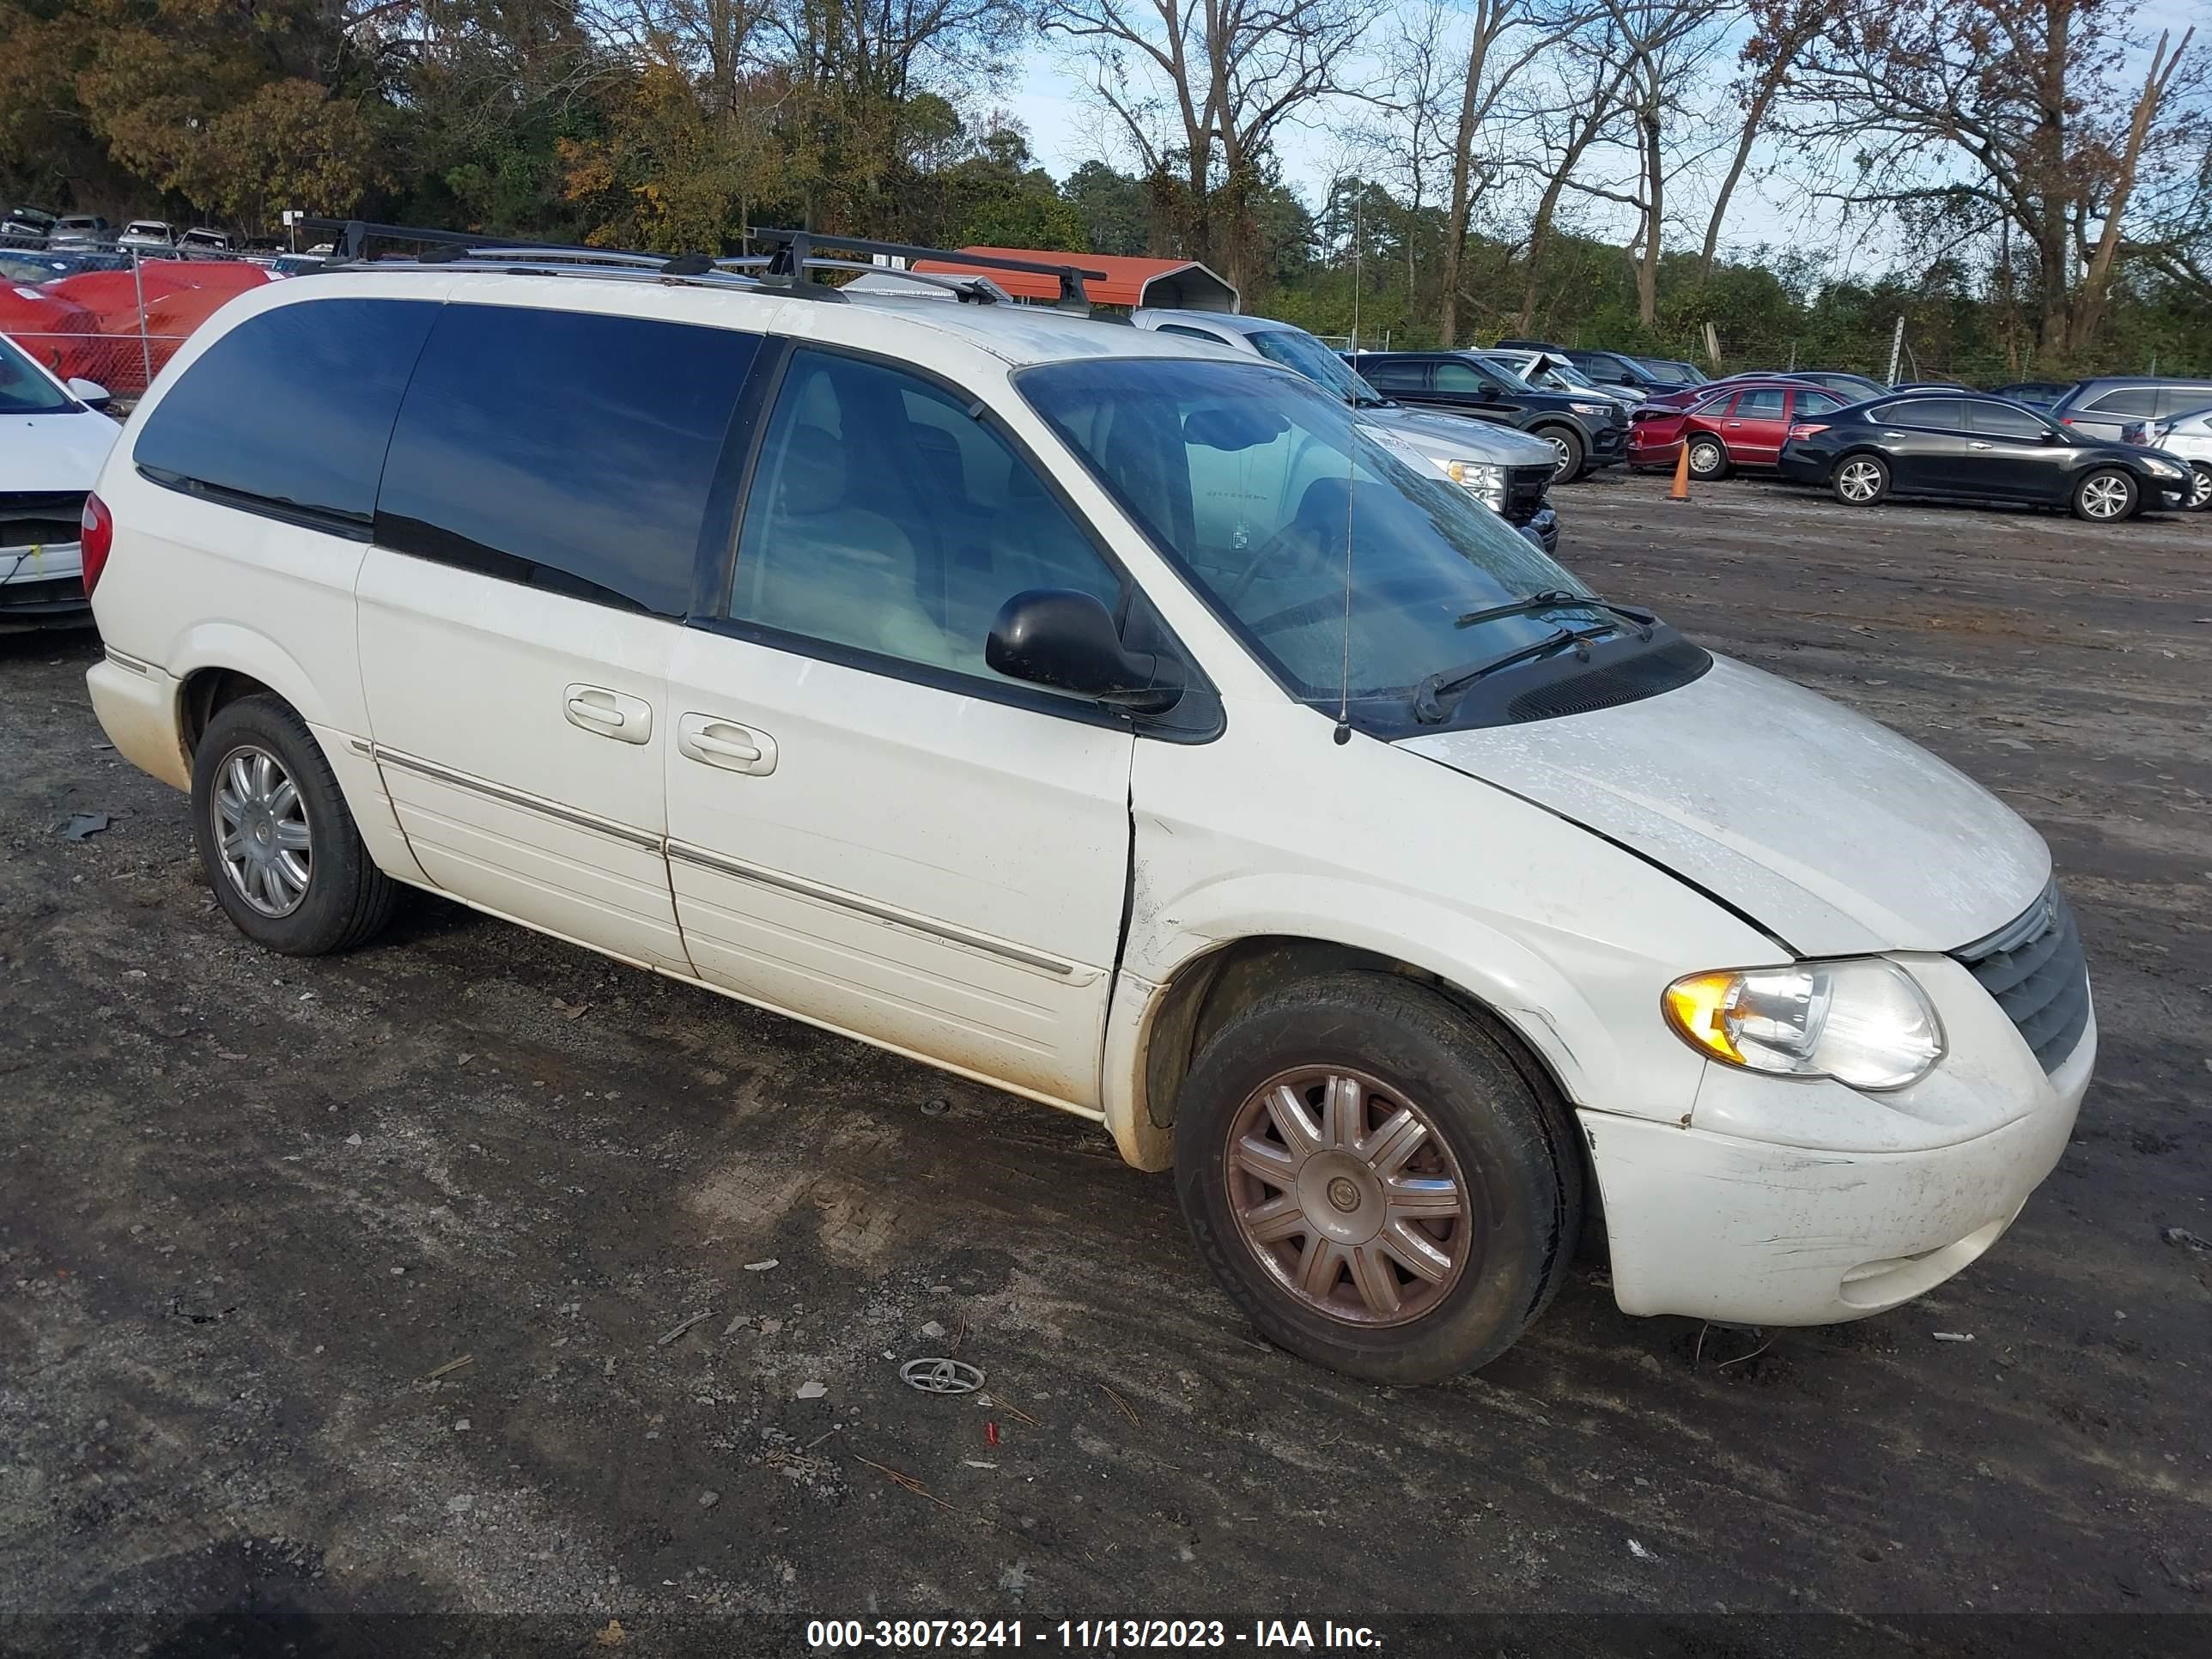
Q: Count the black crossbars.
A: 2